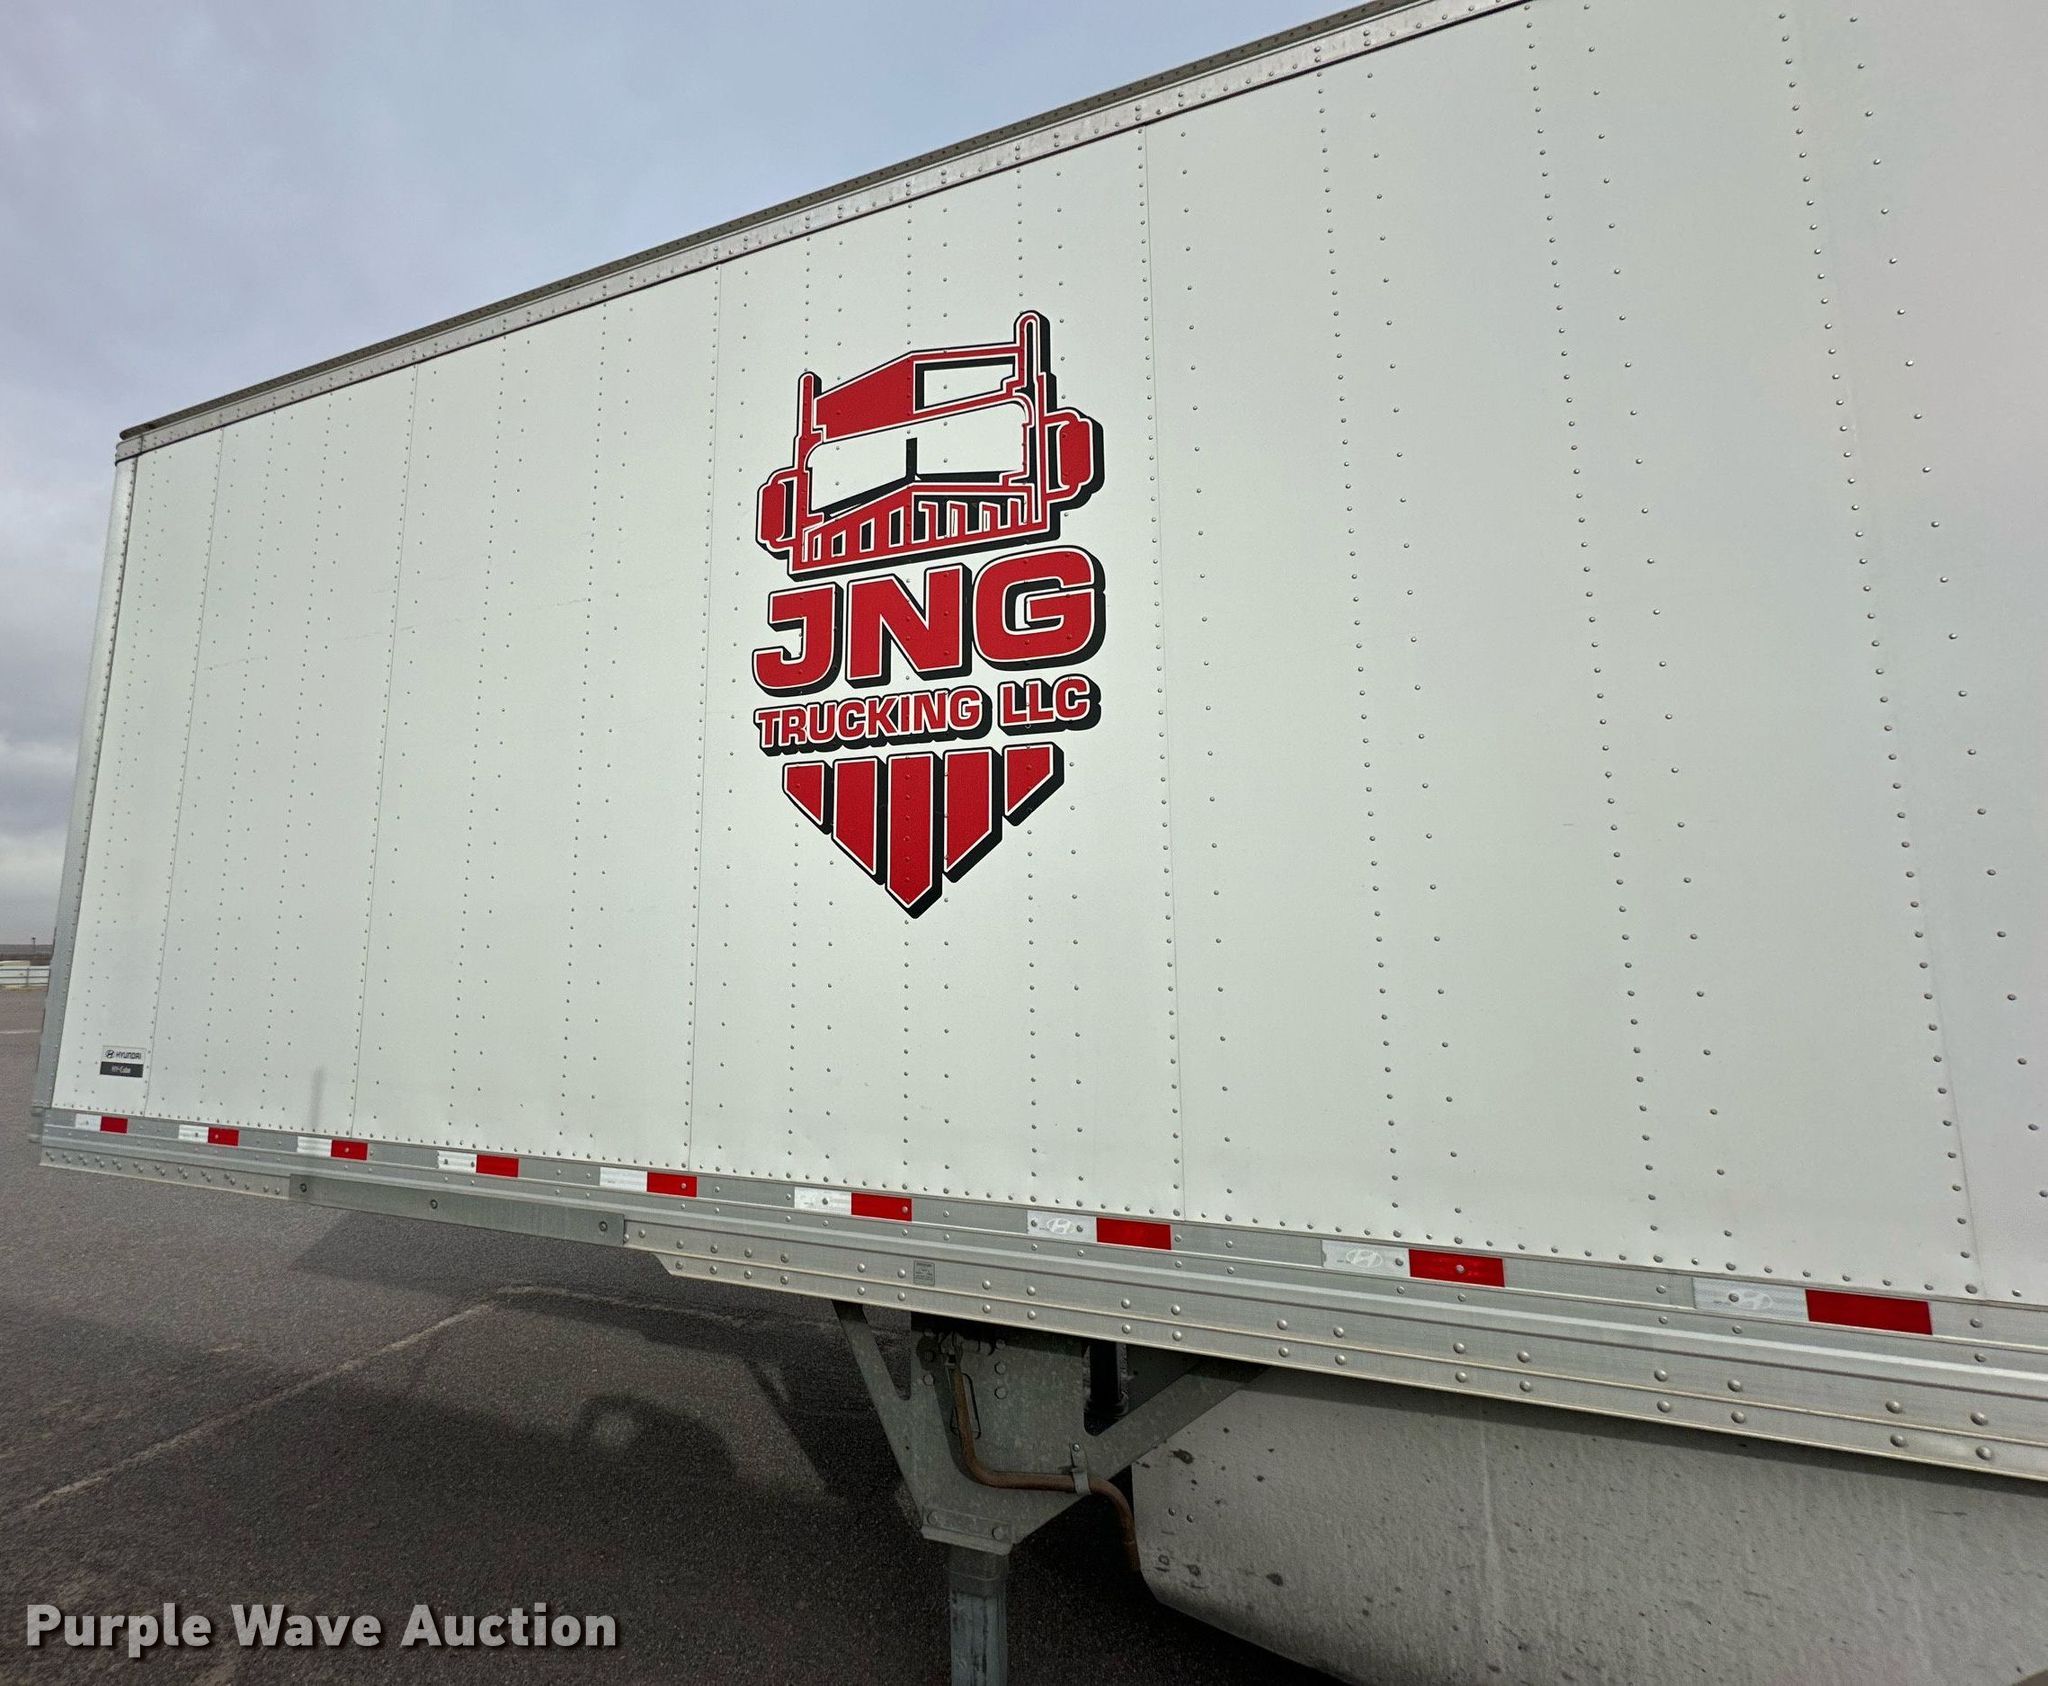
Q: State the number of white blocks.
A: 9